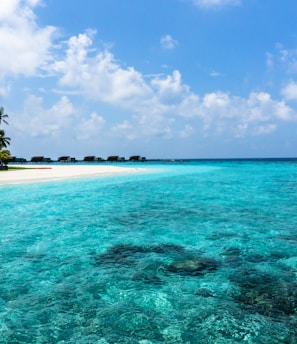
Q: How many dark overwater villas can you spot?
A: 6